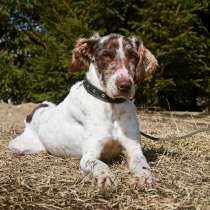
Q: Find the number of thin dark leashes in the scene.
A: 1